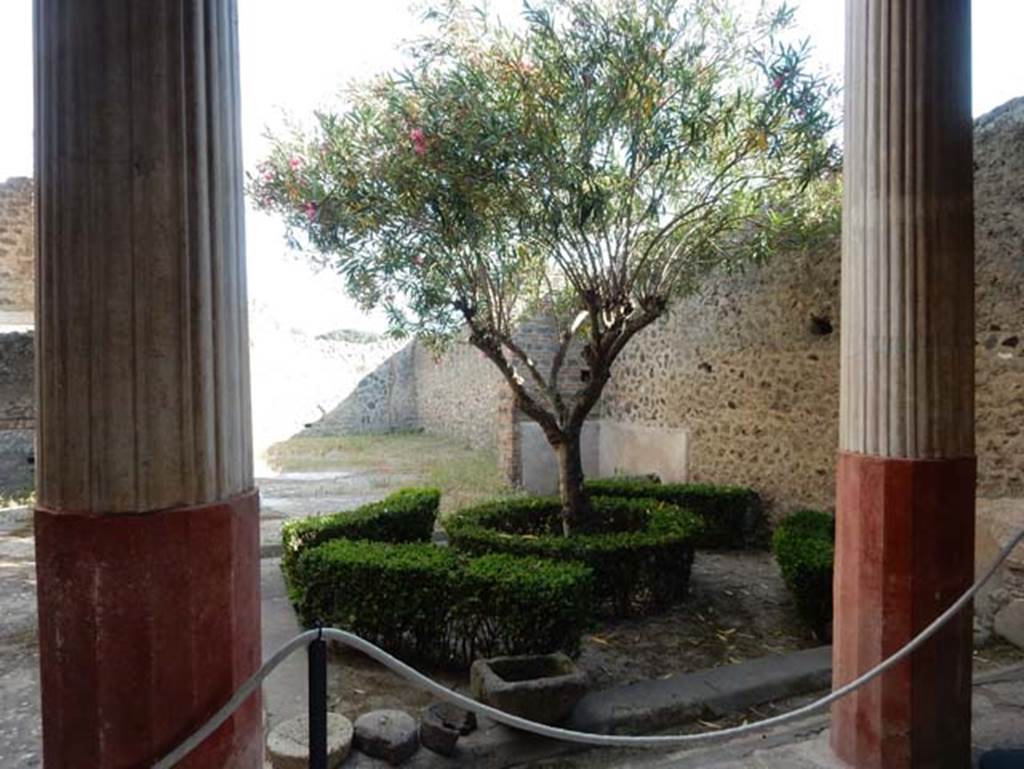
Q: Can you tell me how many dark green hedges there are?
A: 5